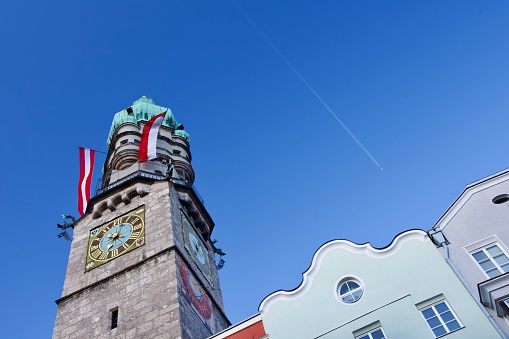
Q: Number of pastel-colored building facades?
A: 2